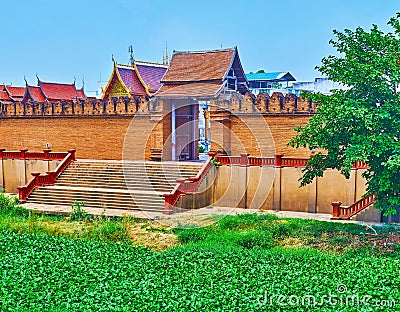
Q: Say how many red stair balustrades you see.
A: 3